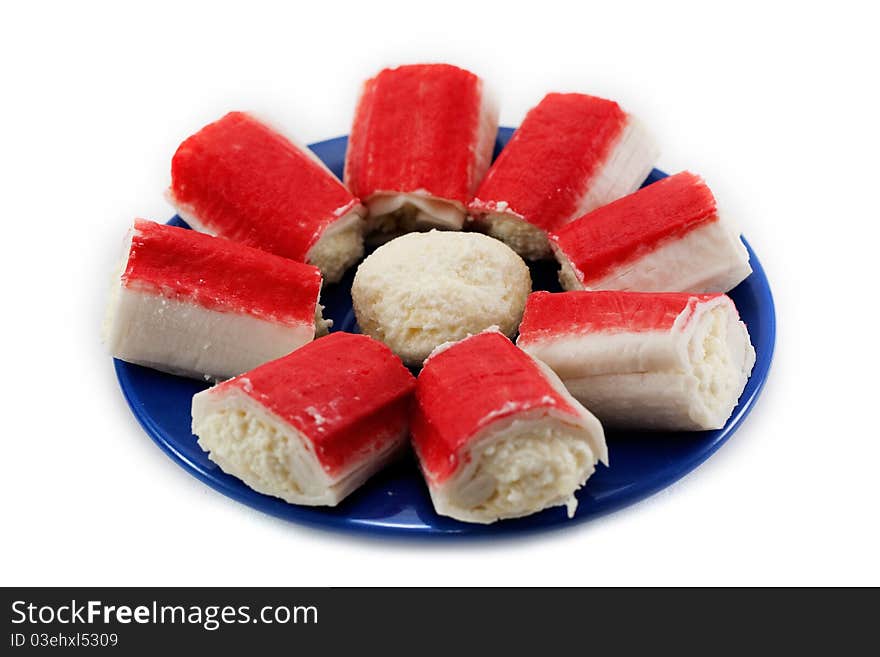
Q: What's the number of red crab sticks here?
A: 8